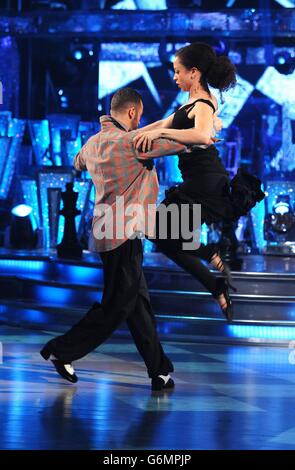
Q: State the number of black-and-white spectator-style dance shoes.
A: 2